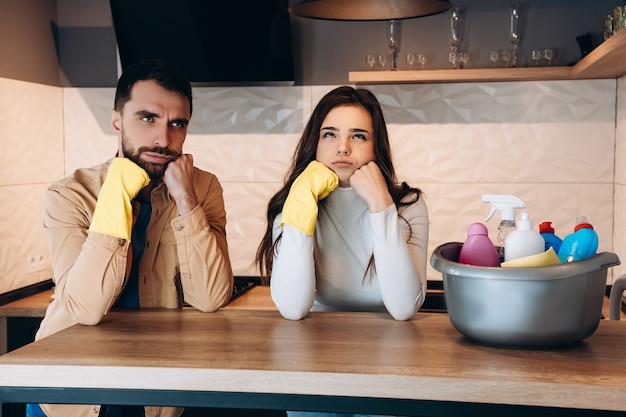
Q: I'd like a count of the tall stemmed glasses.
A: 3